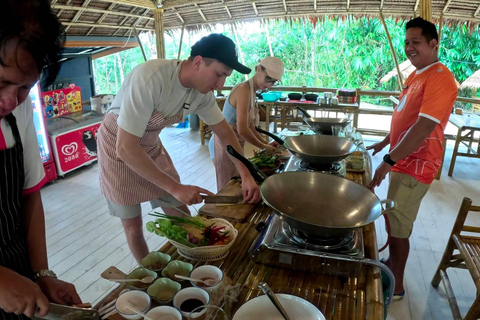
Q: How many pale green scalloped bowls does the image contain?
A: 4